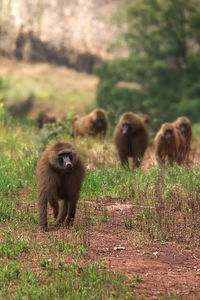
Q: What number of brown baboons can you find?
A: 5